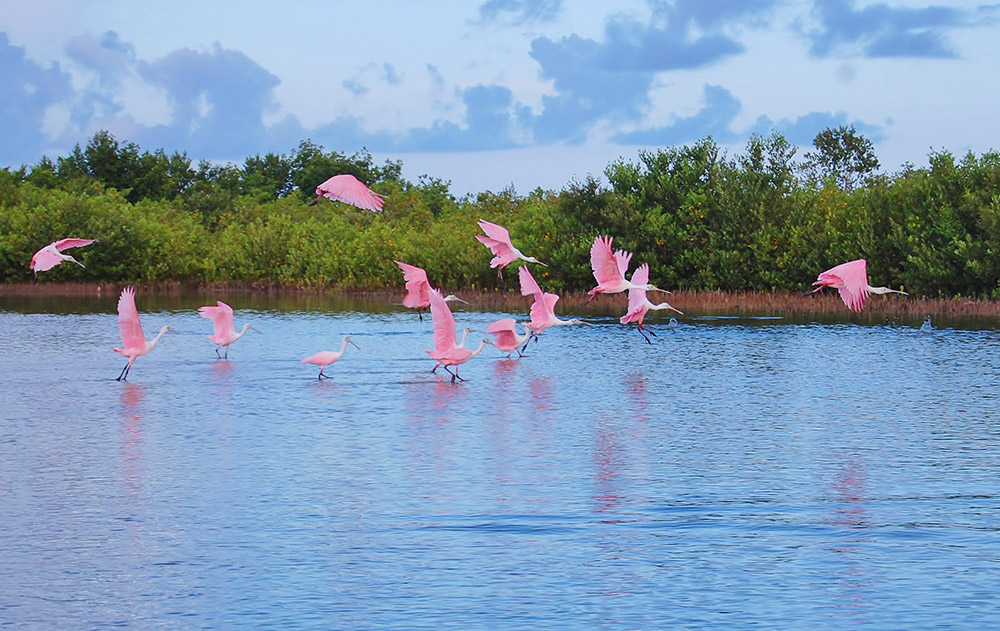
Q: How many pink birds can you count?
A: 14